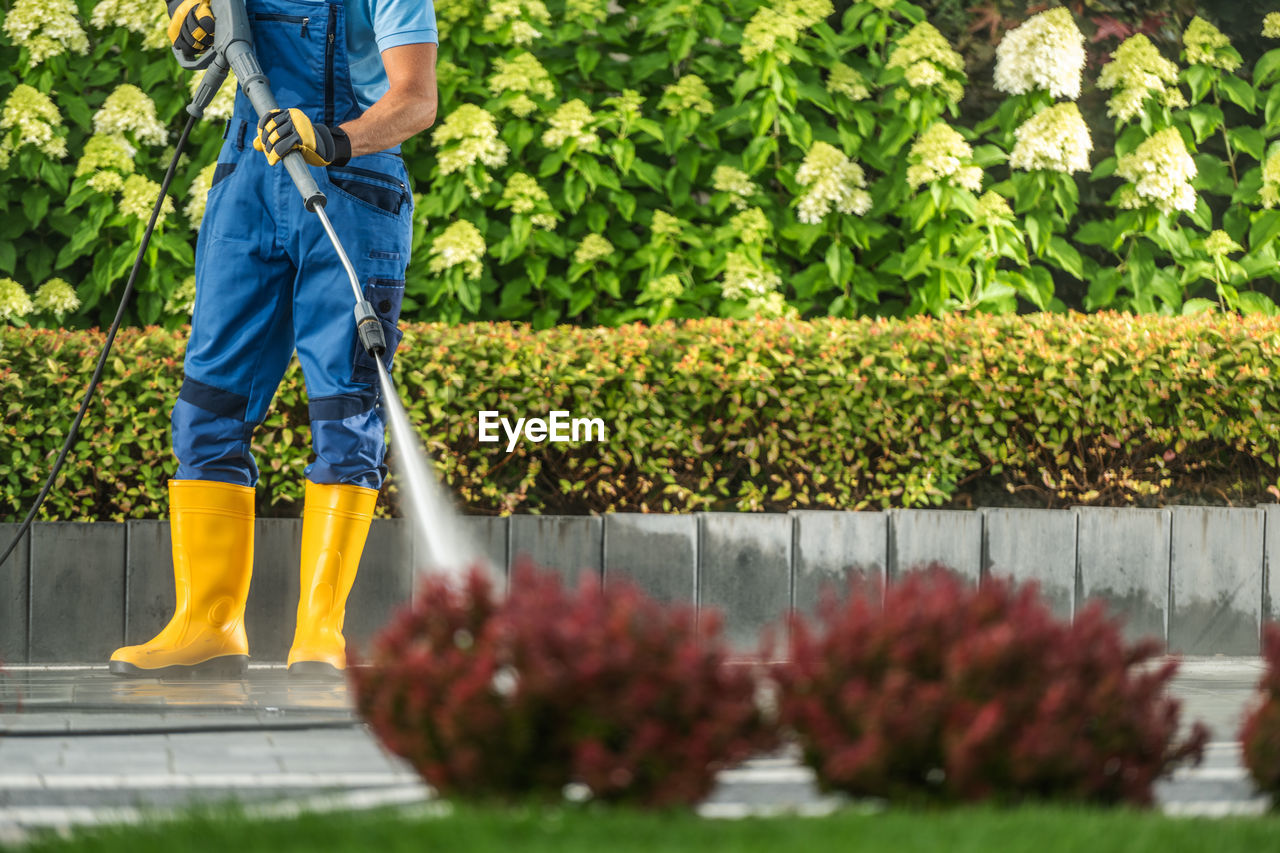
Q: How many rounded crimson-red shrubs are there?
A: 3